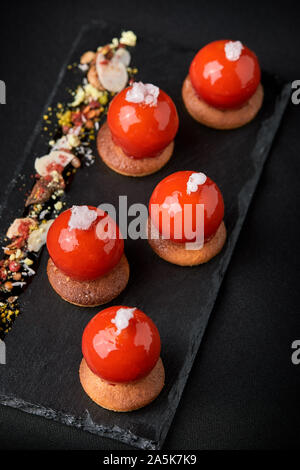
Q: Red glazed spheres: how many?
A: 5